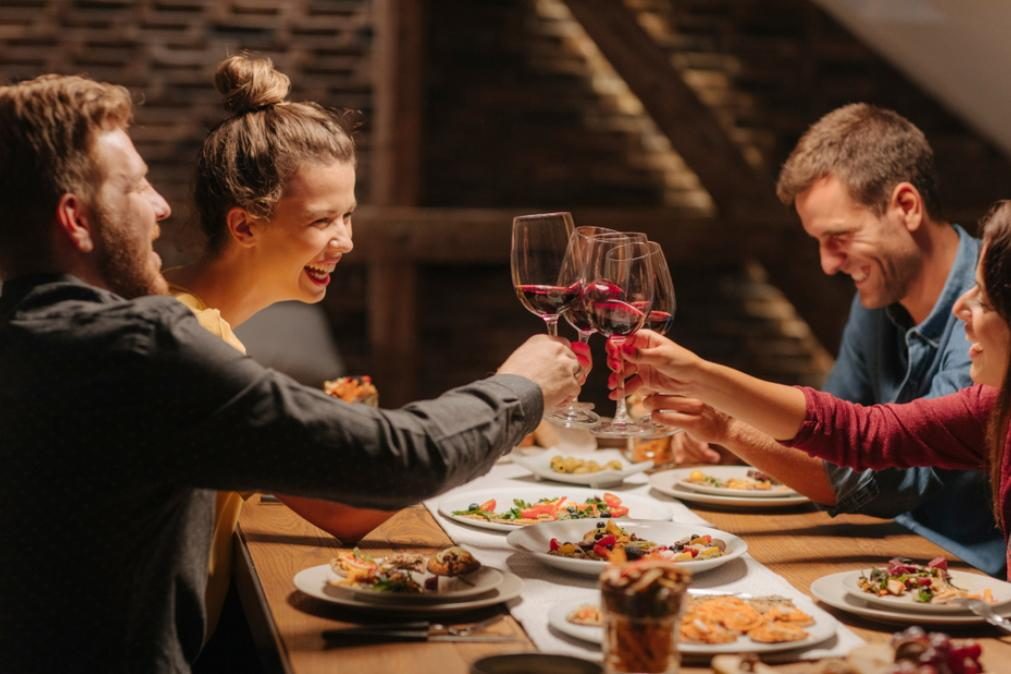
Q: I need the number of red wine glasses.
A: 4